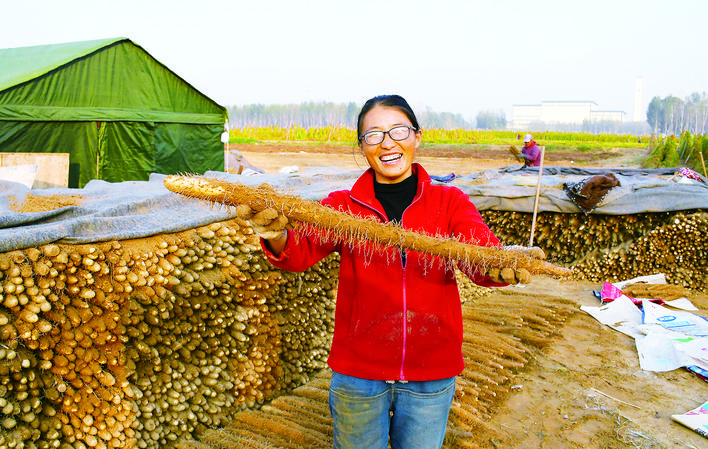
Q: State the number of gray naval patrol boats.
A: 0